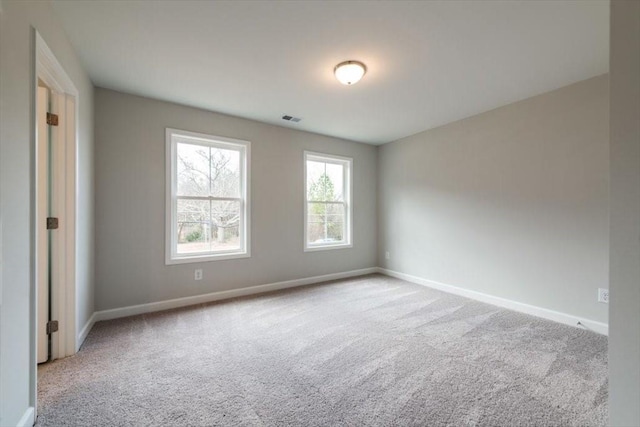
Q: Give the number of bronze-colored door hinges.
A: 3